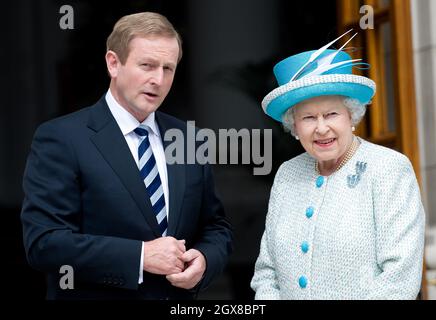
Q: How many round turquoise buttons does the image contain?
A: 4